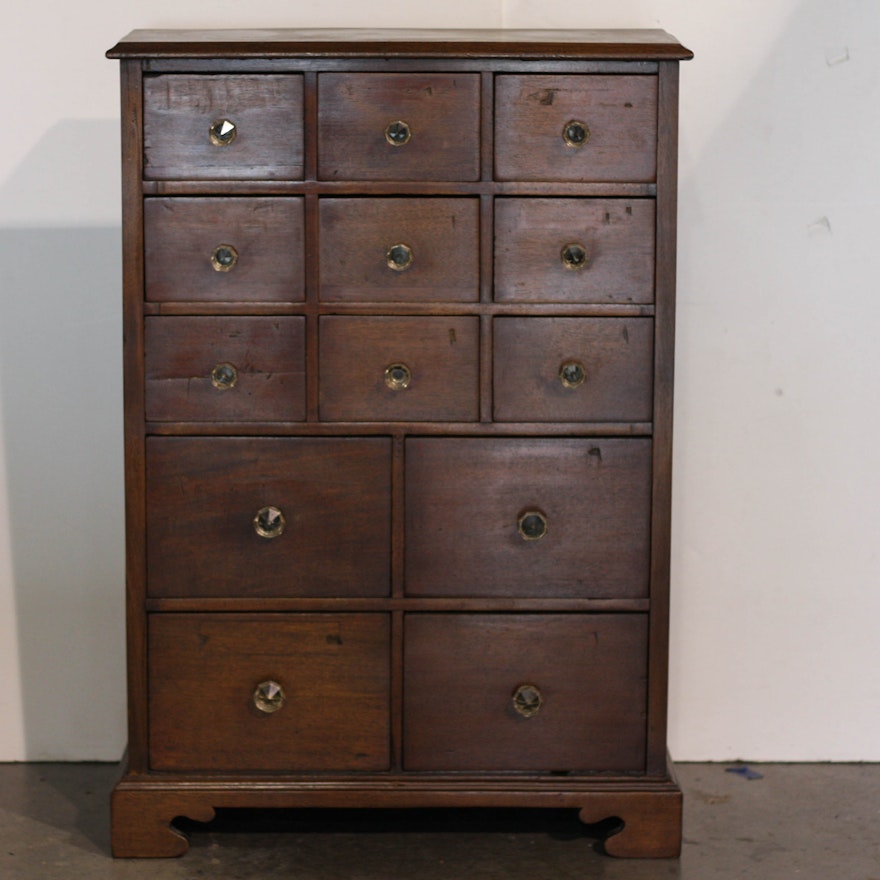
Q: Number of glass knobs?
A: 13